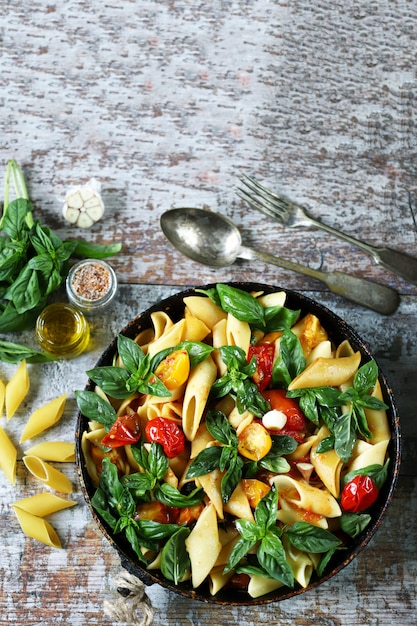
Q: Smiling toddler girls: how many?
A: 0